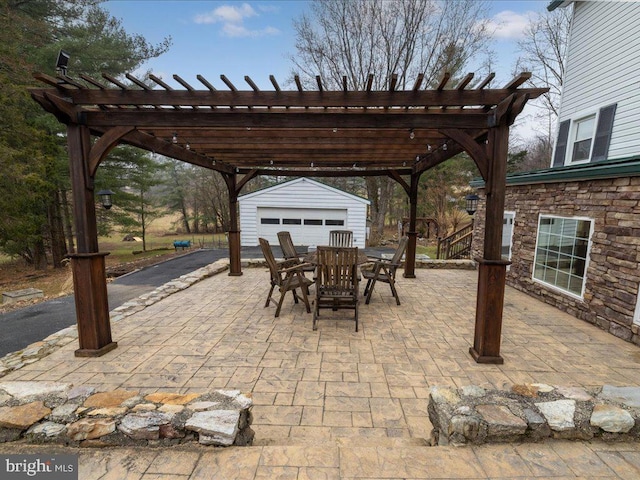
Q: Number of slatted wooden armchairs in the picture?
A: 5